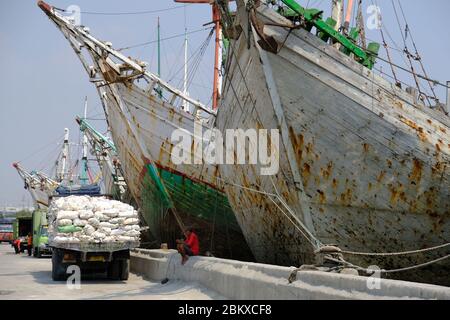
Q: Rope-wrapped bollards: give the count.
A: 1